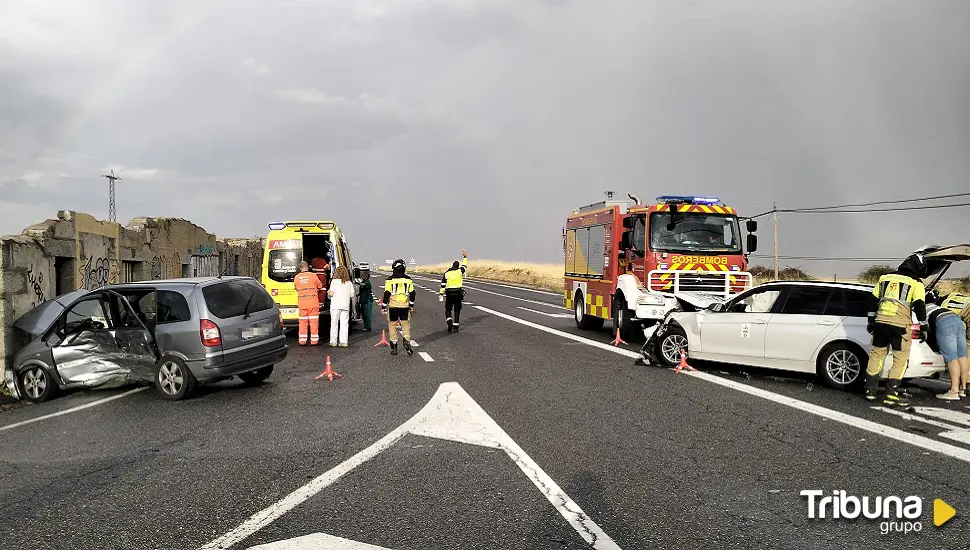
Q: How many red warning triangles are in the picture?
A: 4